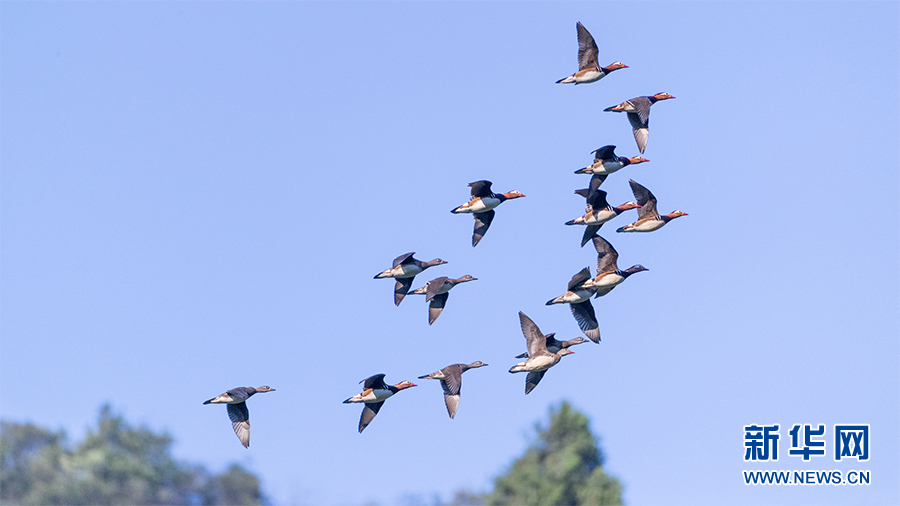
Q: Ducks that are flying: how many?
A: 15